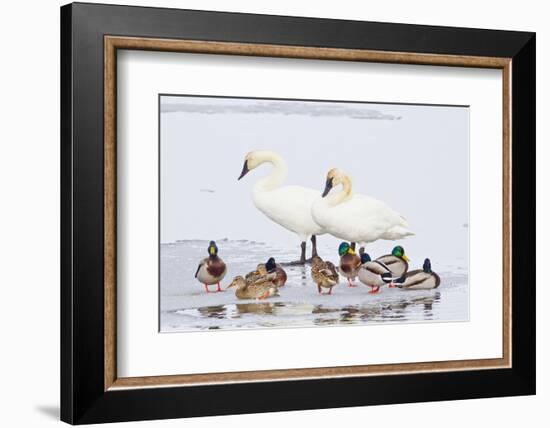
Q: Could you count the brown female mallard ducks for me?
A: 3